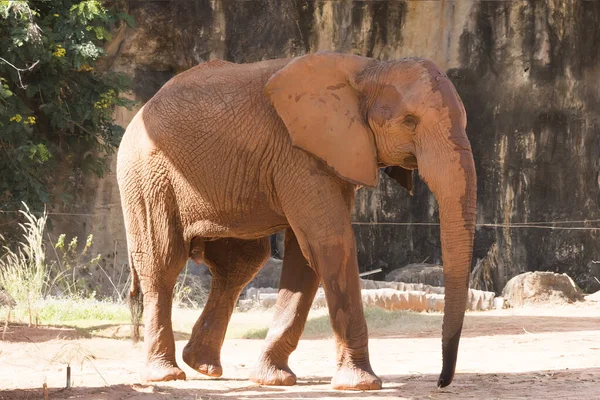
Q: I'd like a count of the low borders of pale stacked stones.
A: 1